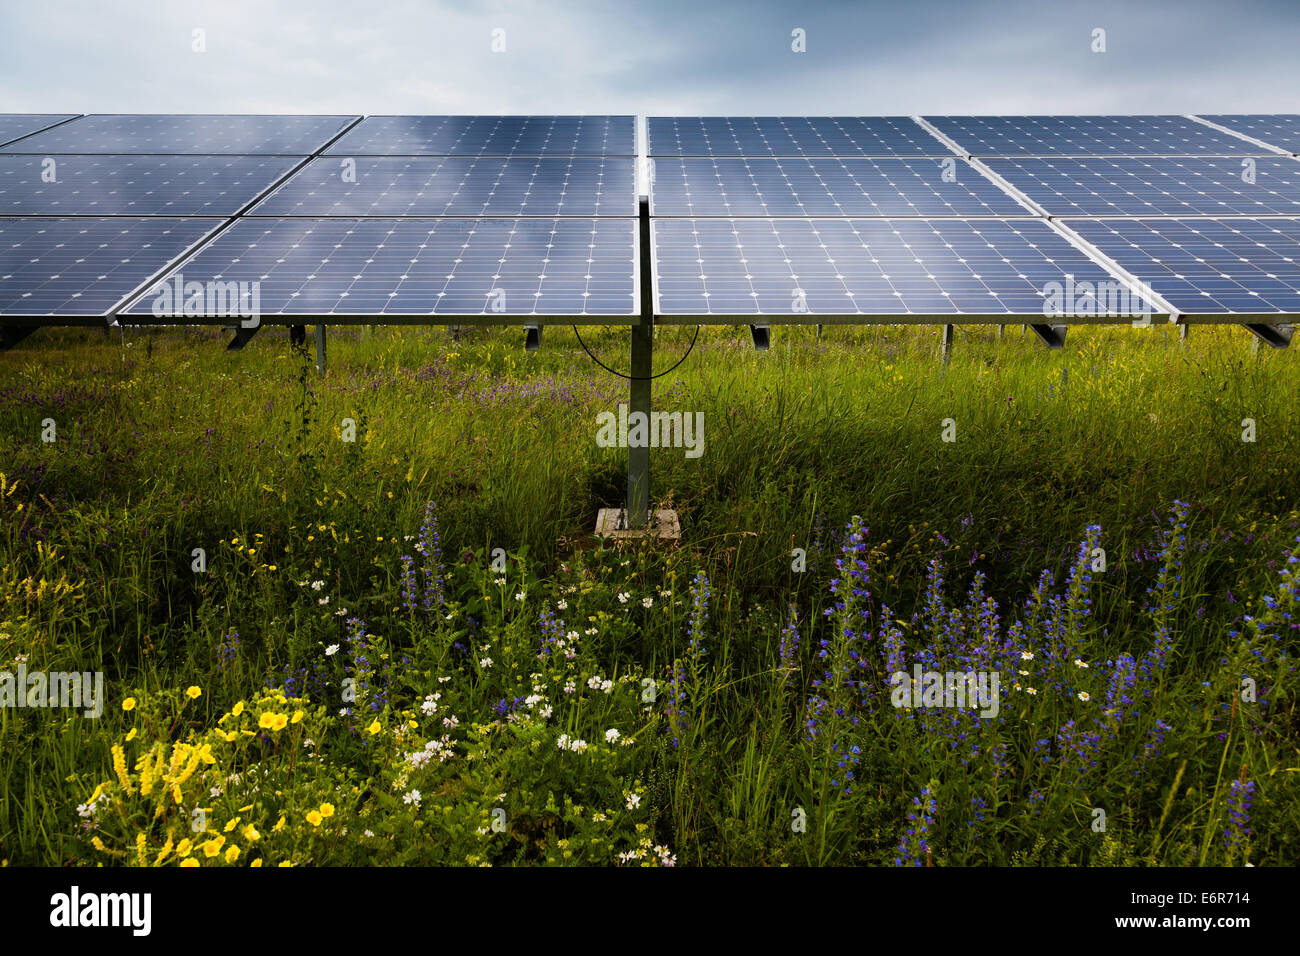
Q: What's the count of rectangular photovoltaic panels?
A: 14